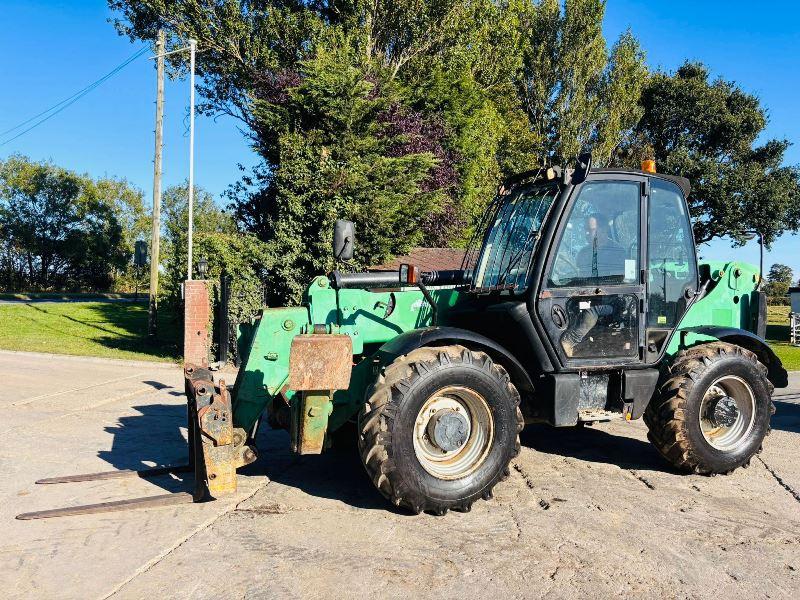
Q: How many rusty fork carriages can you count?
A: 1